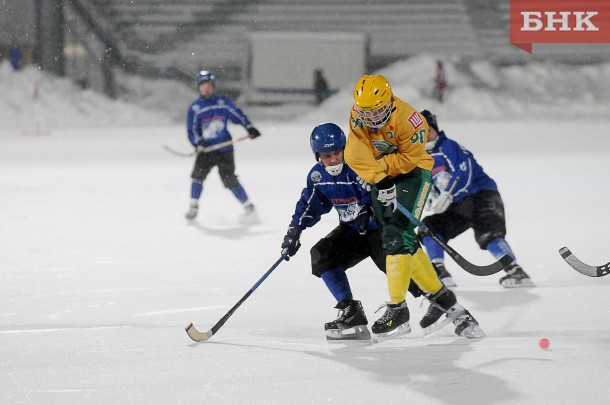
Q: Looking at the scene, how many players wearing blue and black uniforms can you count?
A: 3